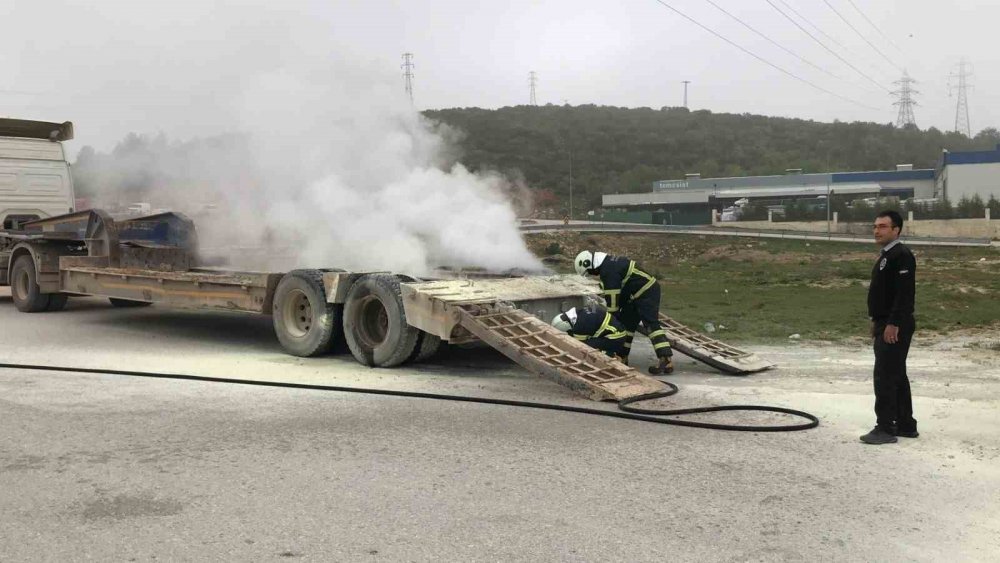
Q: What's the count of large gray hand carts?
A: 0